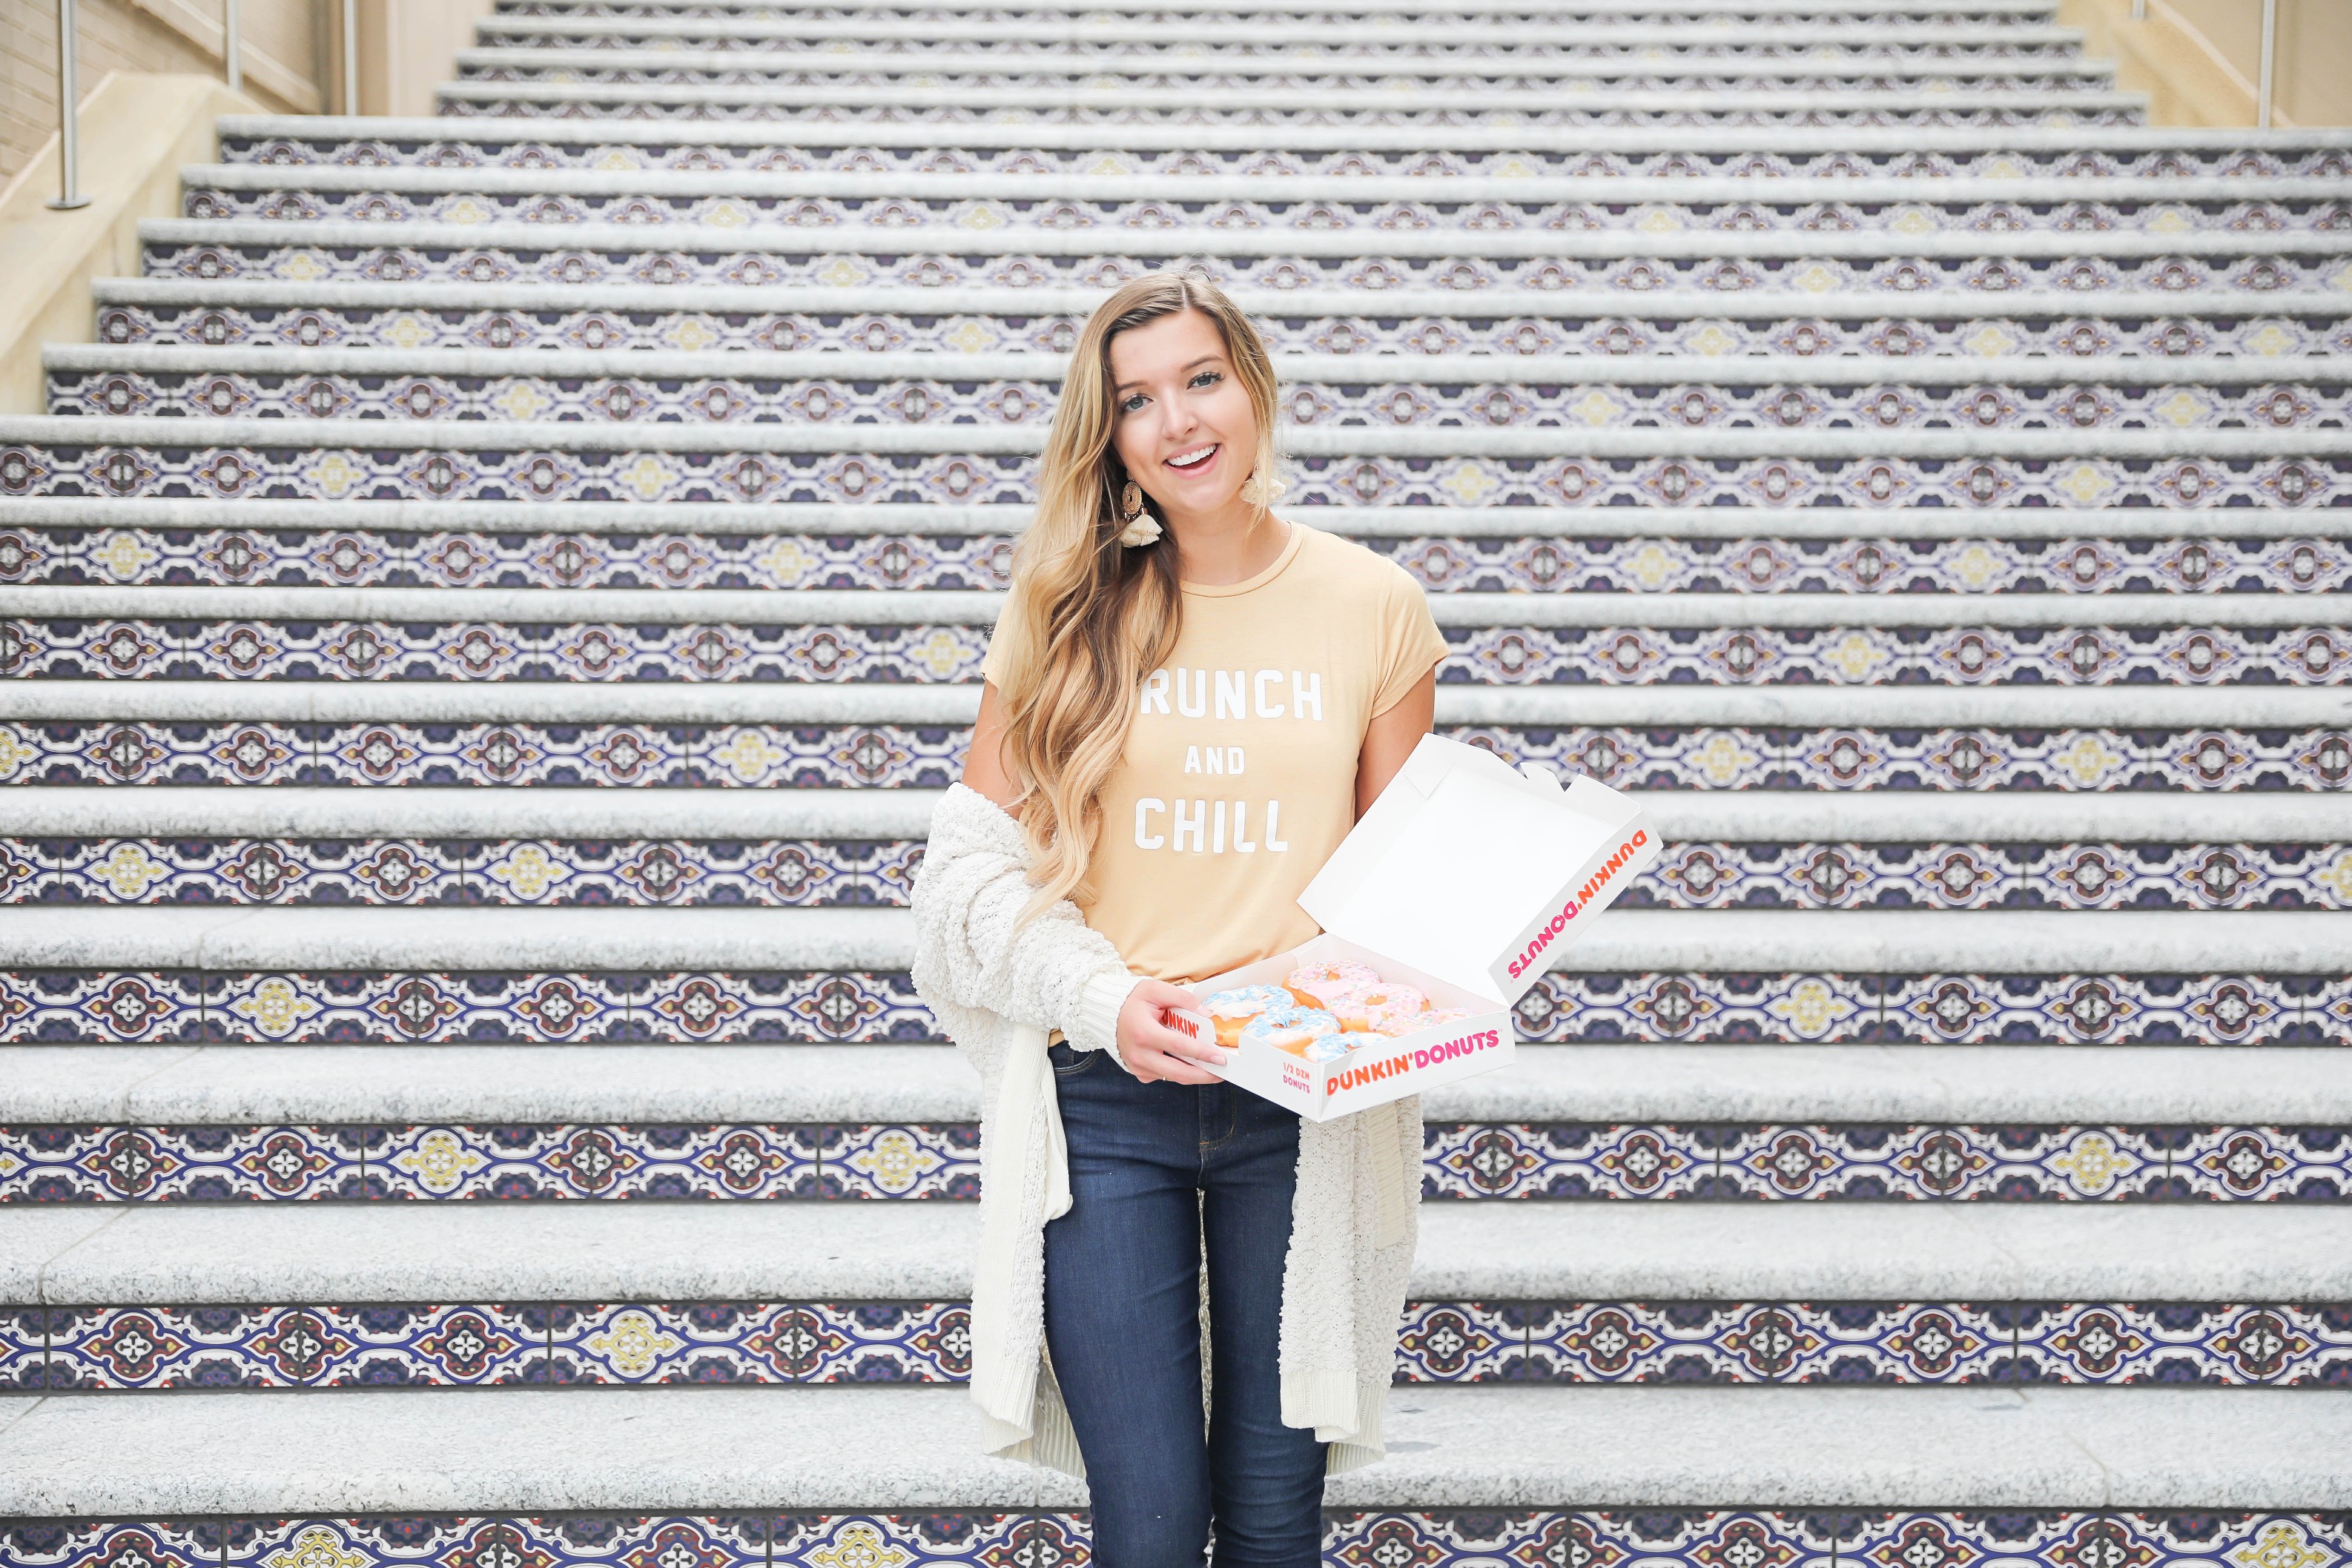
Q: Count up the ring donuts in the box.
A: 6